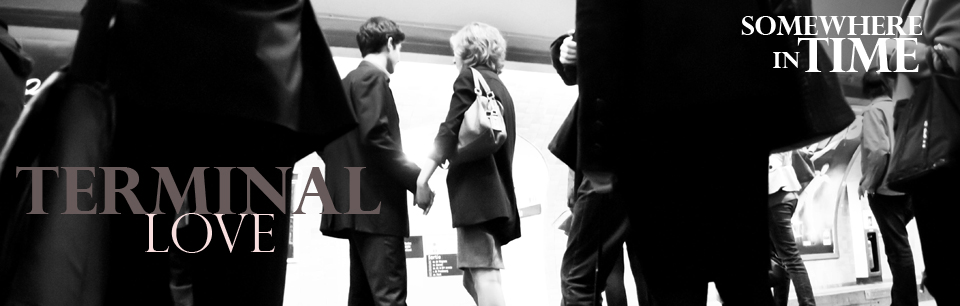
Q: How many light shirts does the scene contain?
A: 2